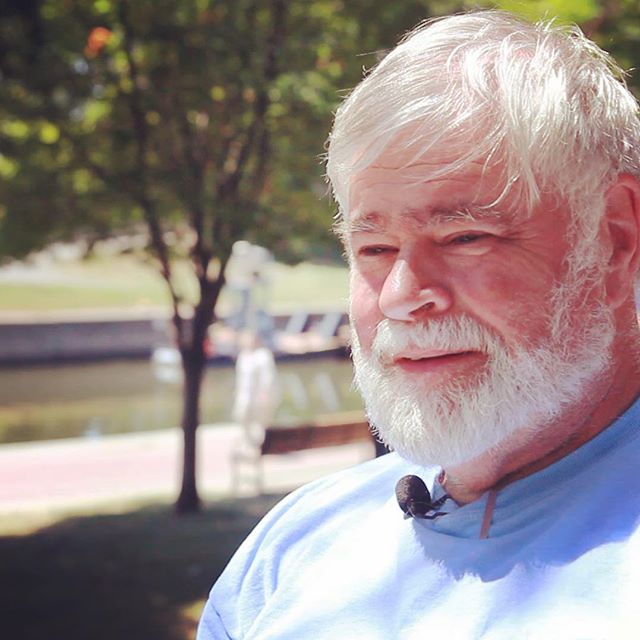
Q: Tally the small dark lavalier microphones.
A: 1